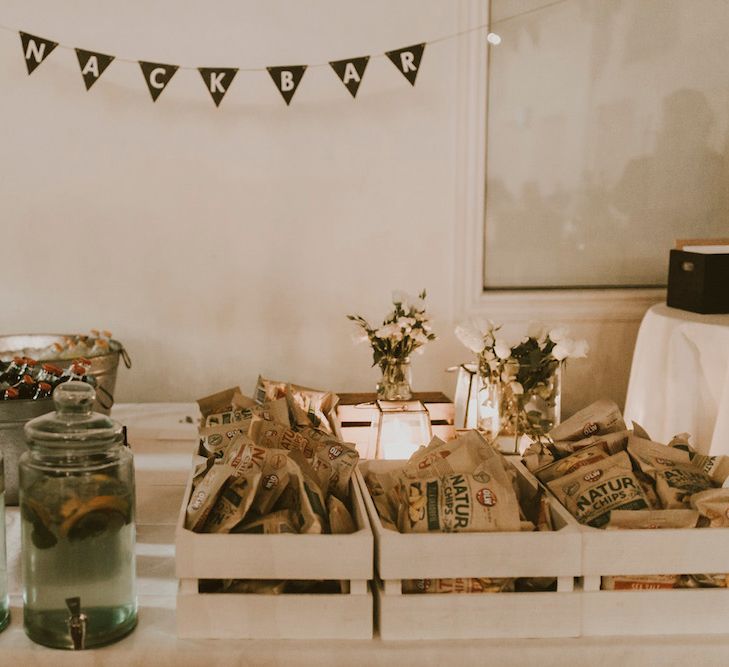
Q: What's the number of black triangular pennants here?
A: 7